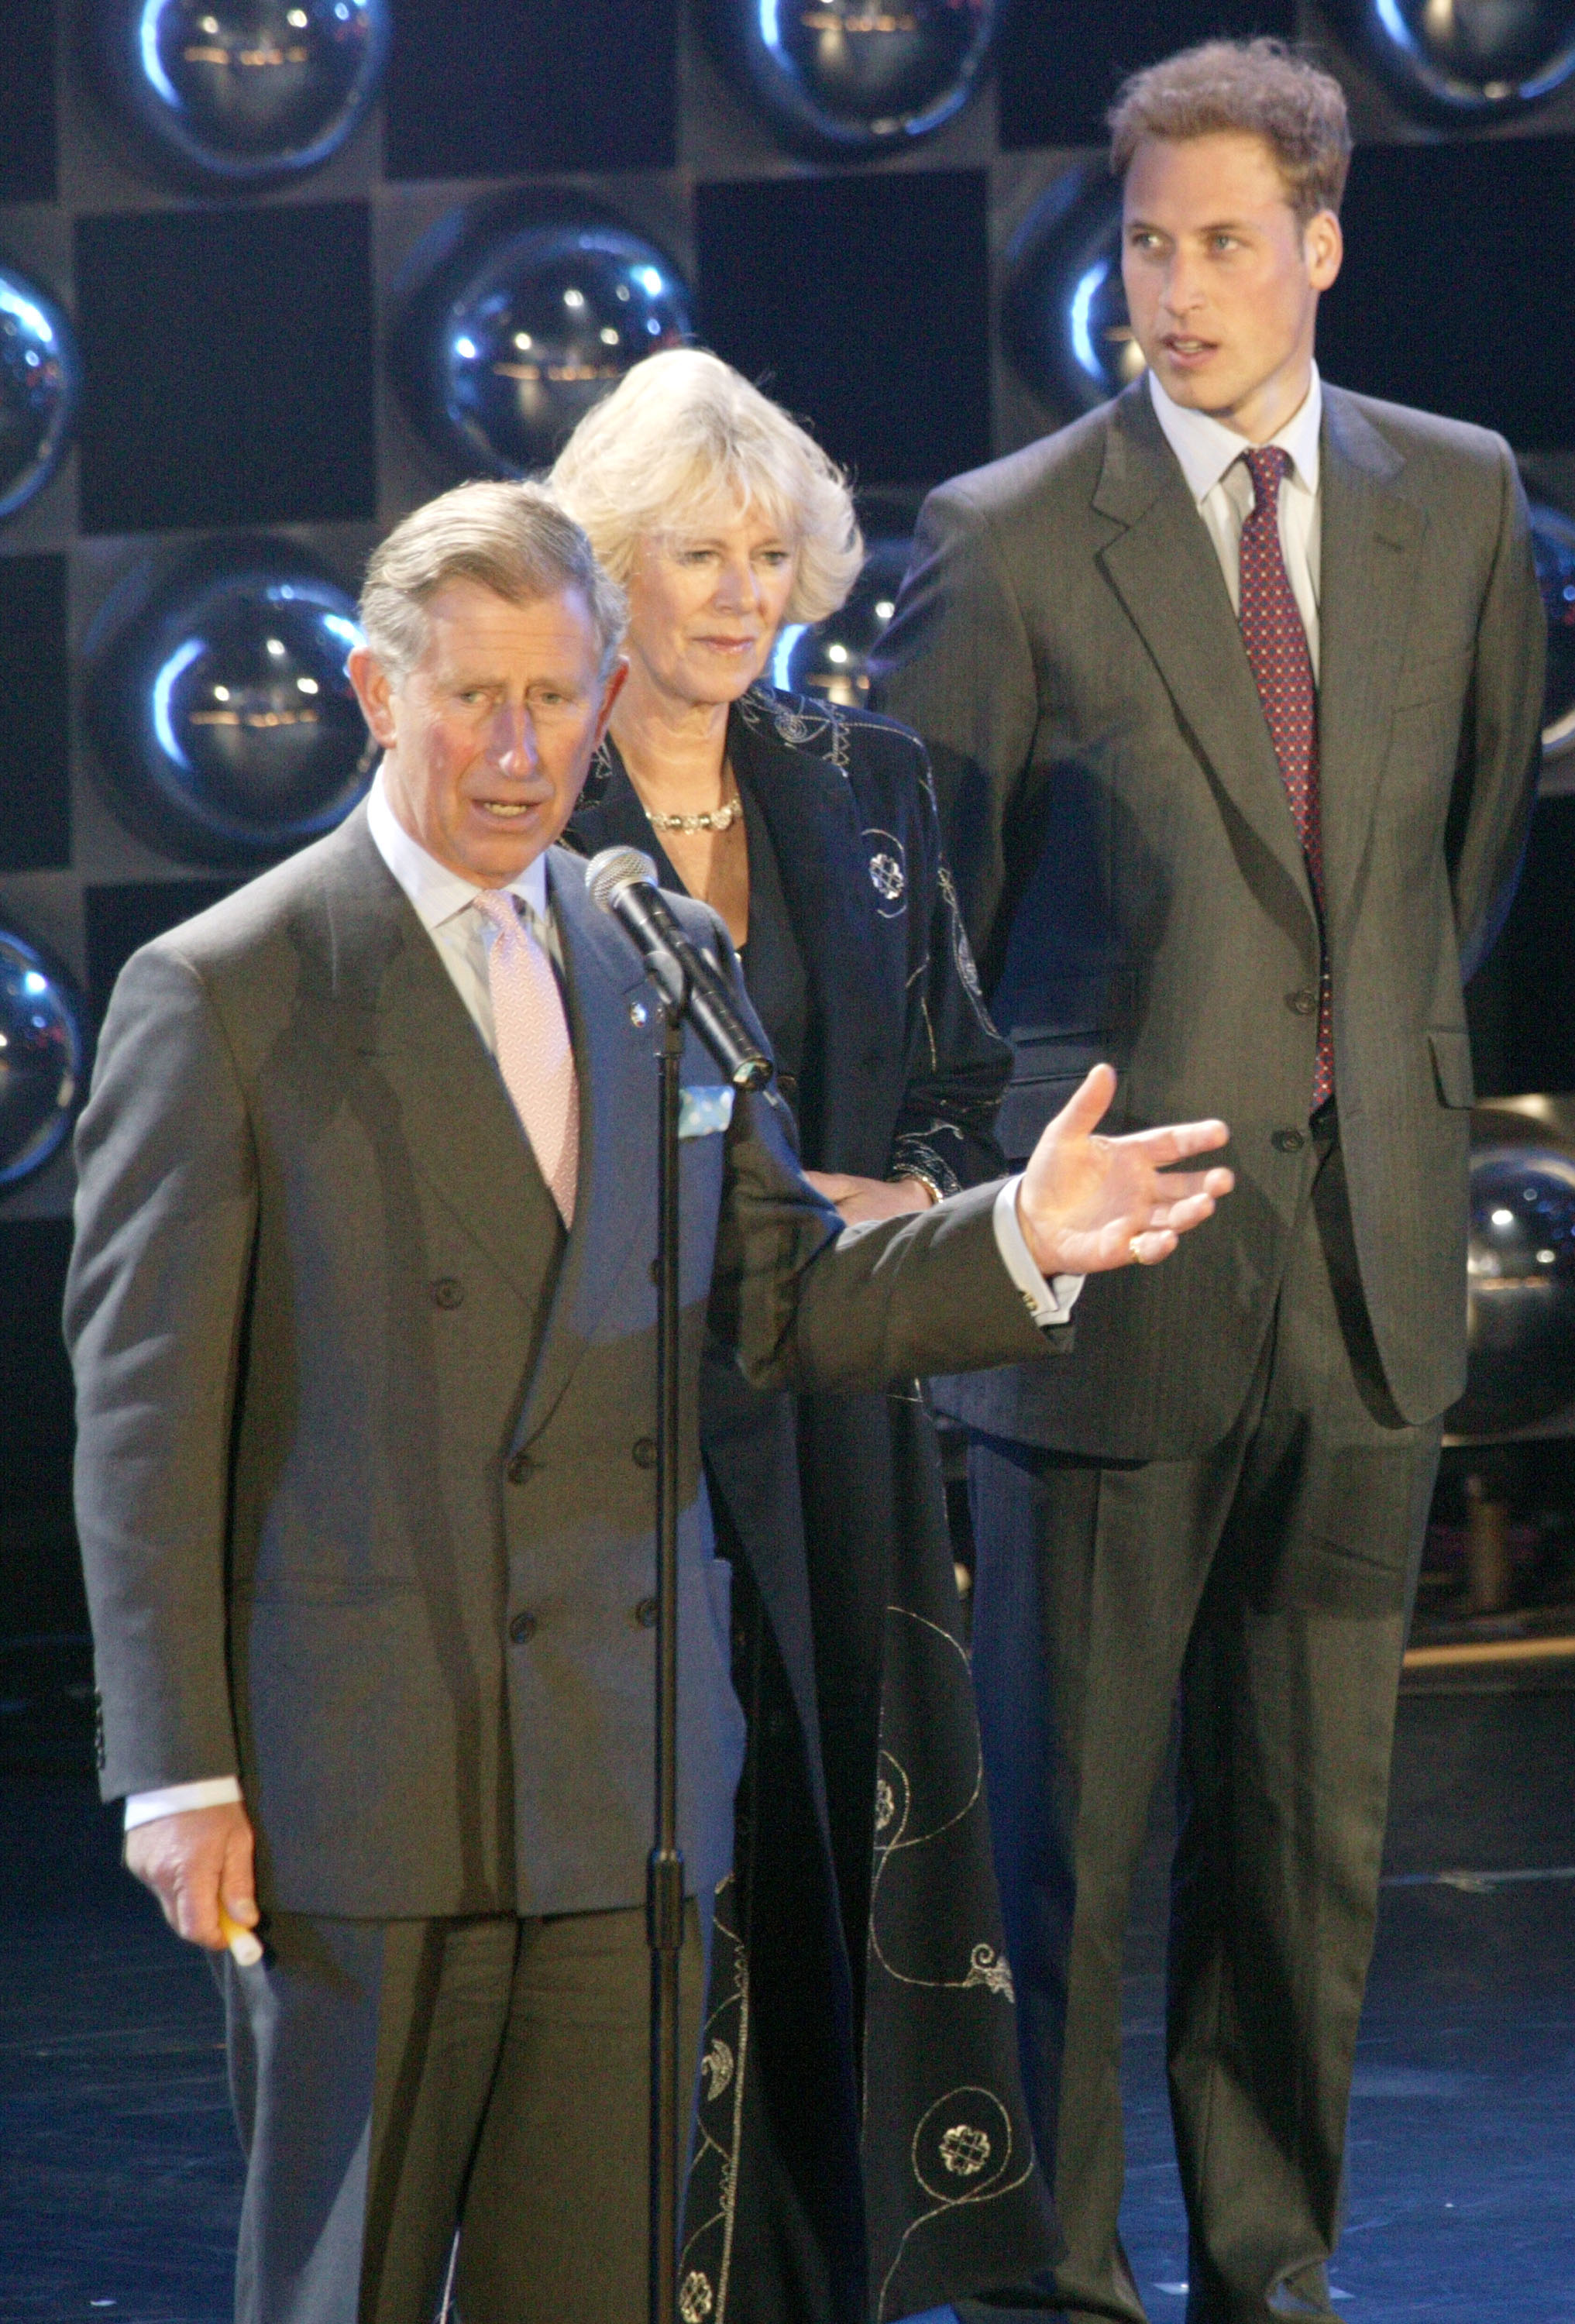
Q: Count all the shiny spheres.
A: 11